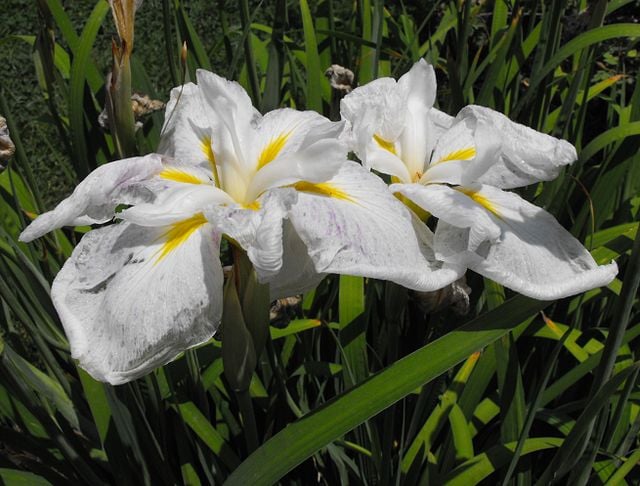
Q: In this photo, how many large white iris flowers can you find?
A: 2